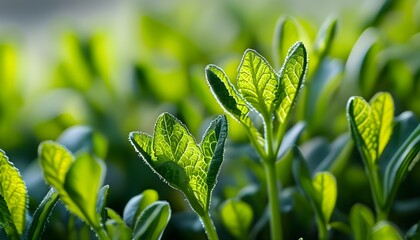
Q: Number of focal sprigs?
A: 2